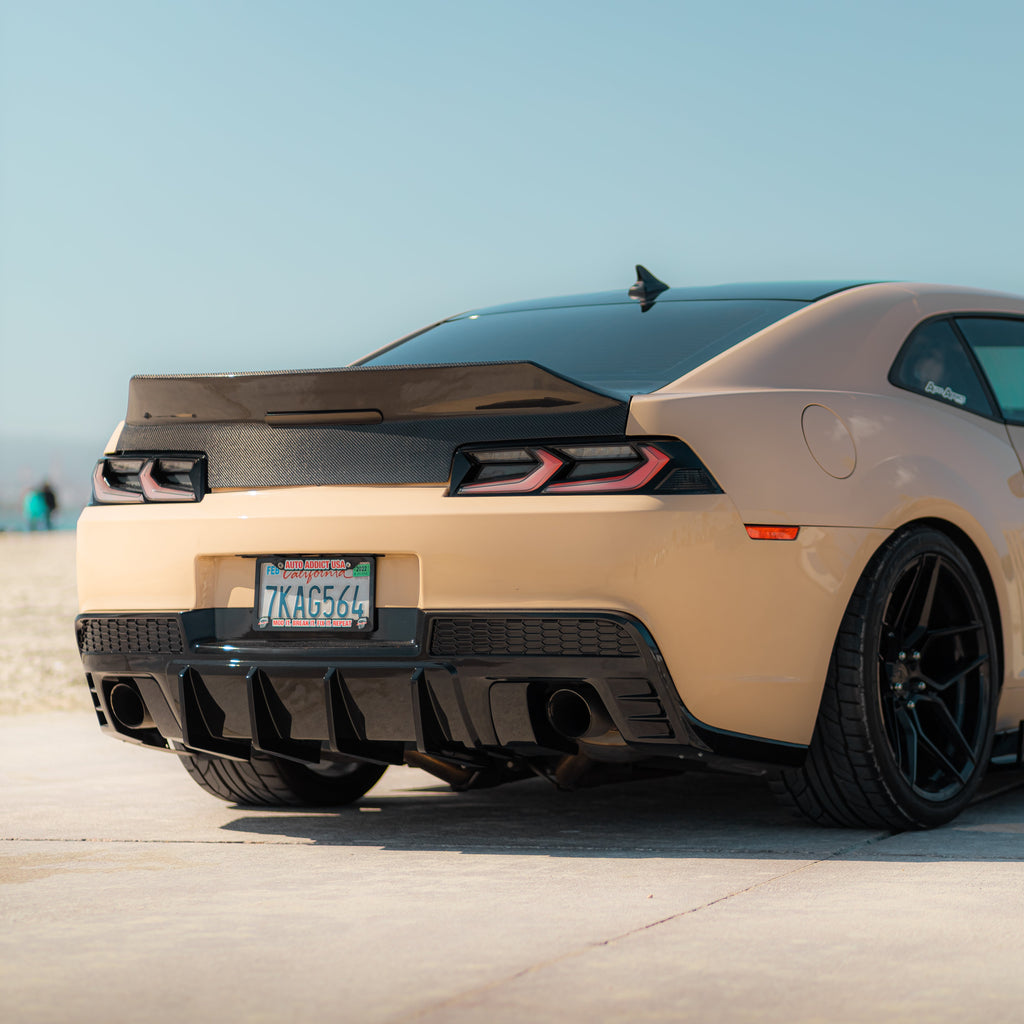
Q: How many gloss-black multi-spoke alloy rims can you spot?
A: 1